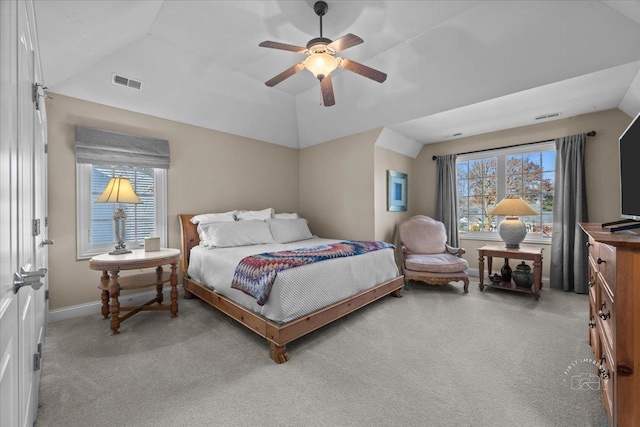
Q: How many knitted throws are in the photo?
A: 1